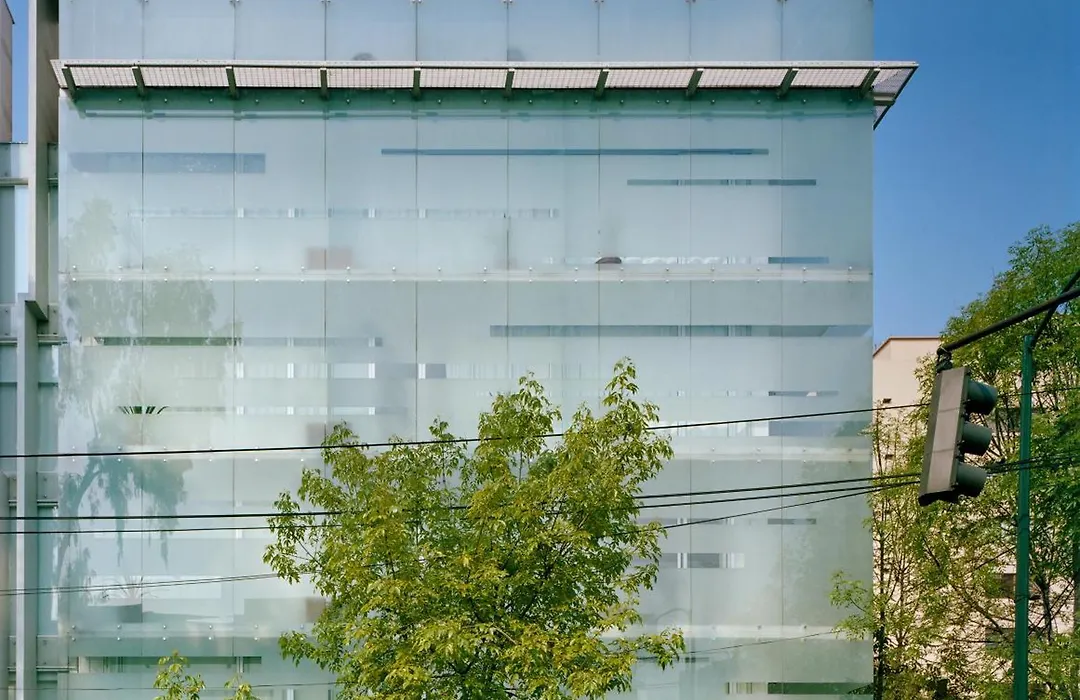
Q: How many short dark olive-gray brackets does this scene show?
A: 10